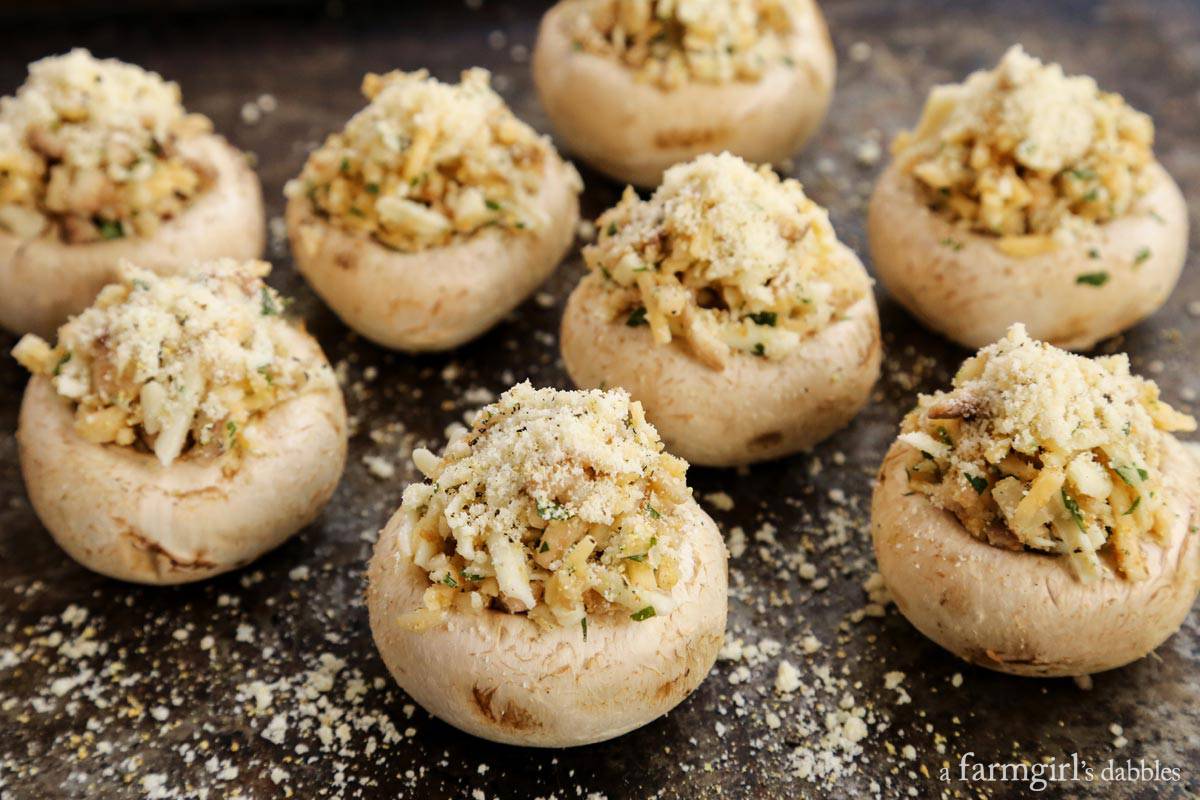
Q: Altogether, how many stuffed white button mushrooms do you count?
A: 8